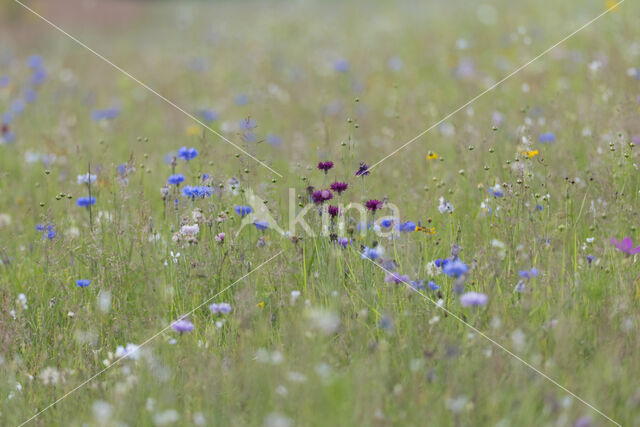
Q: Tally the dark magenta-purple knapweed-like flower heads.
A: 6